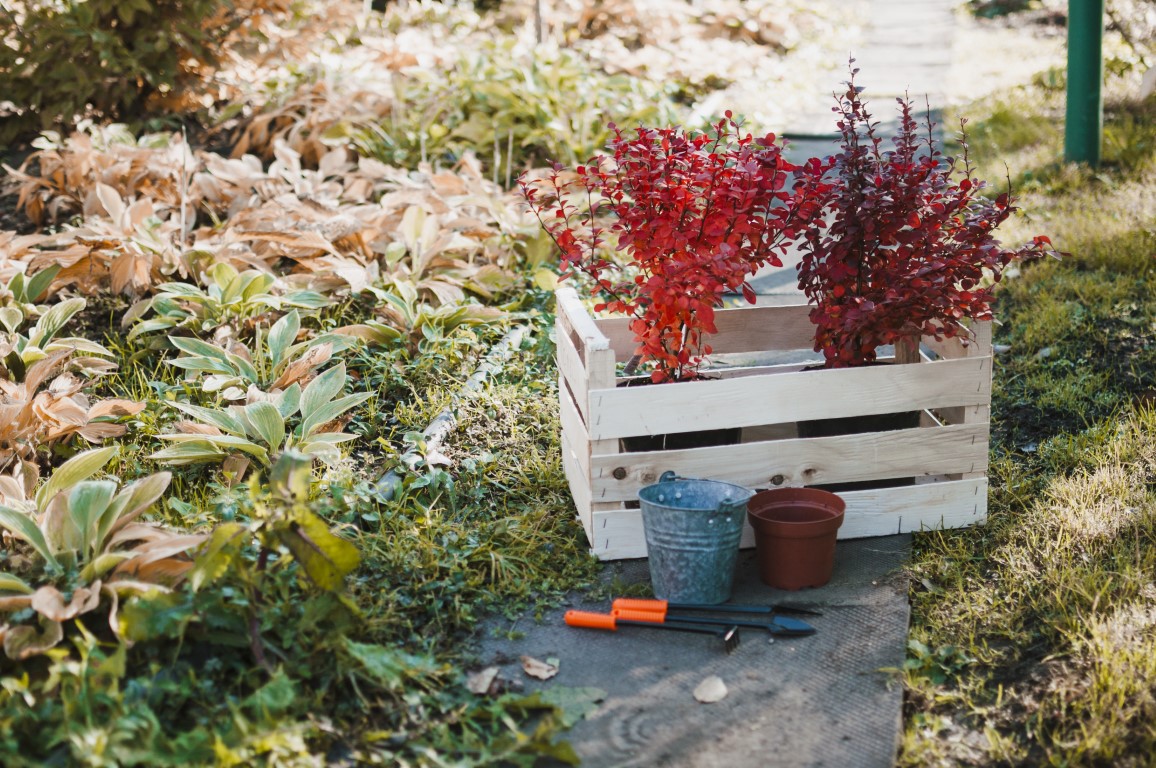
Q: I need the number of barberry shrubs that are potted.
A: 2